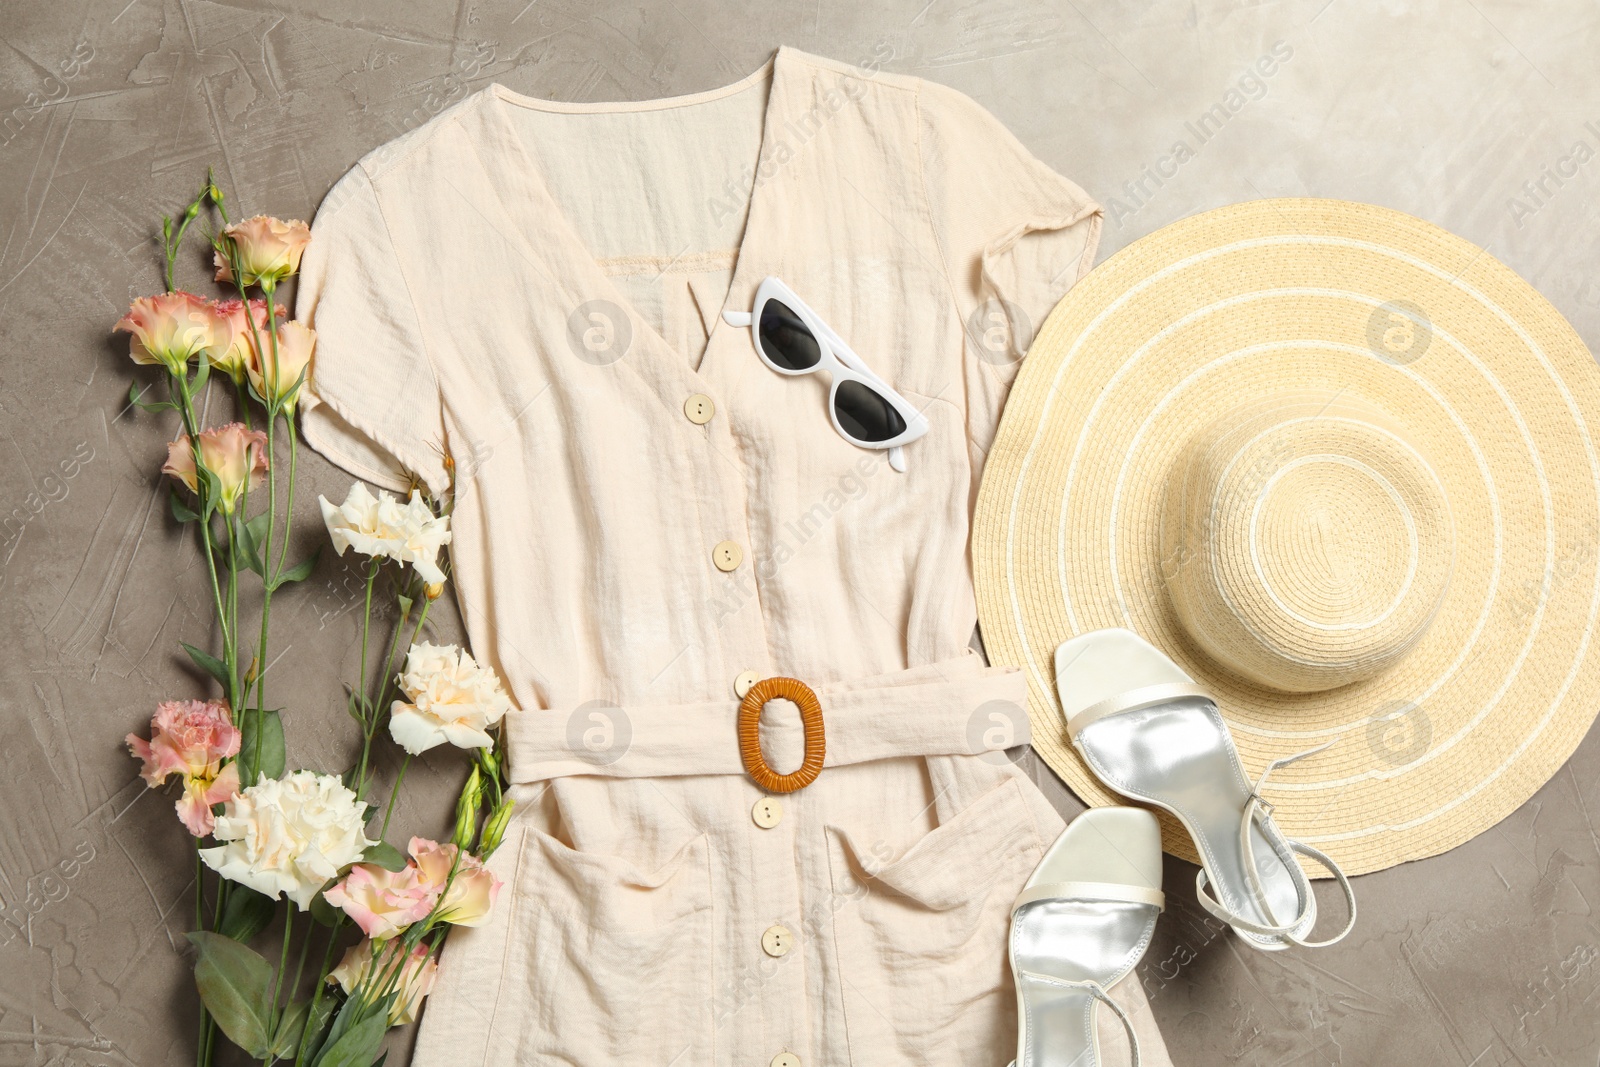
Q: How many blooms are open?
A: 12